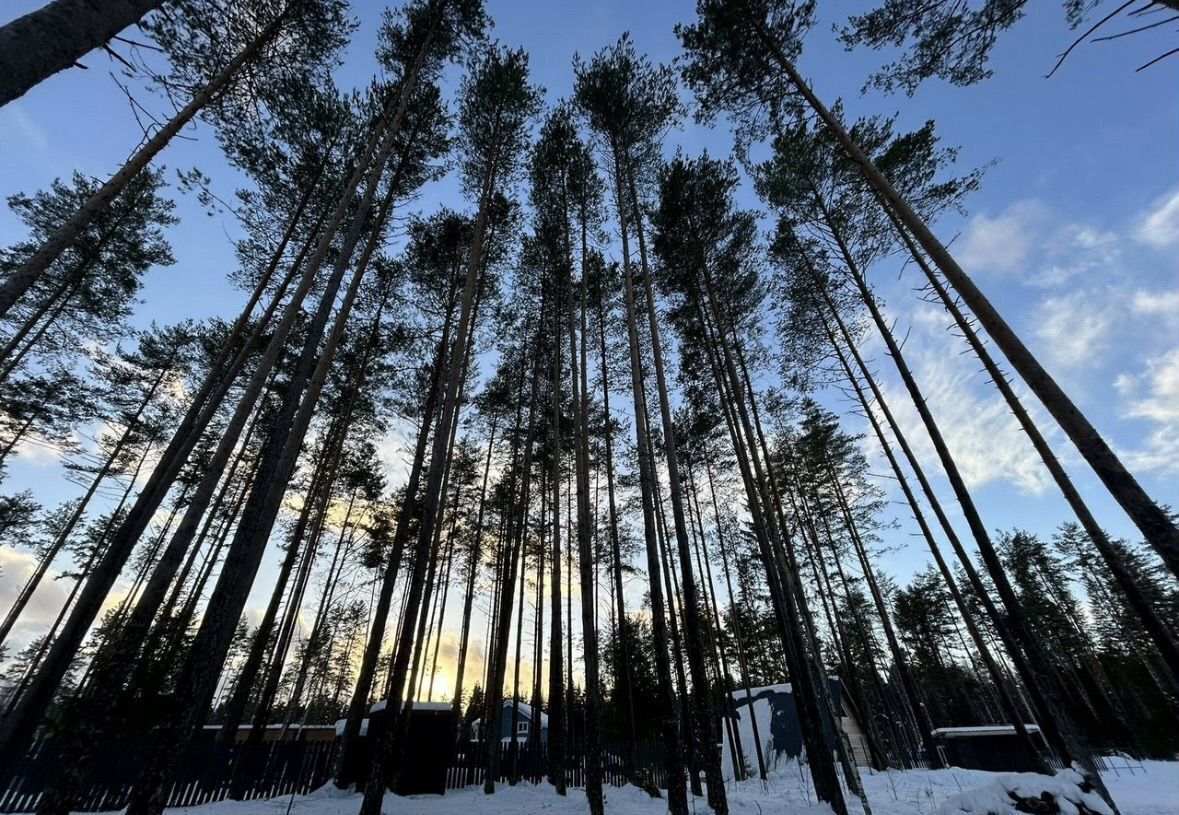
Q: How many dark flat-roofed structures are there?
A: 2